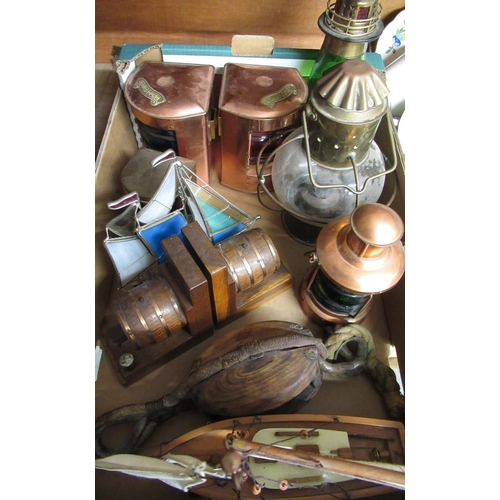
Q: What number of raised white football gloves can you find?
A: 0